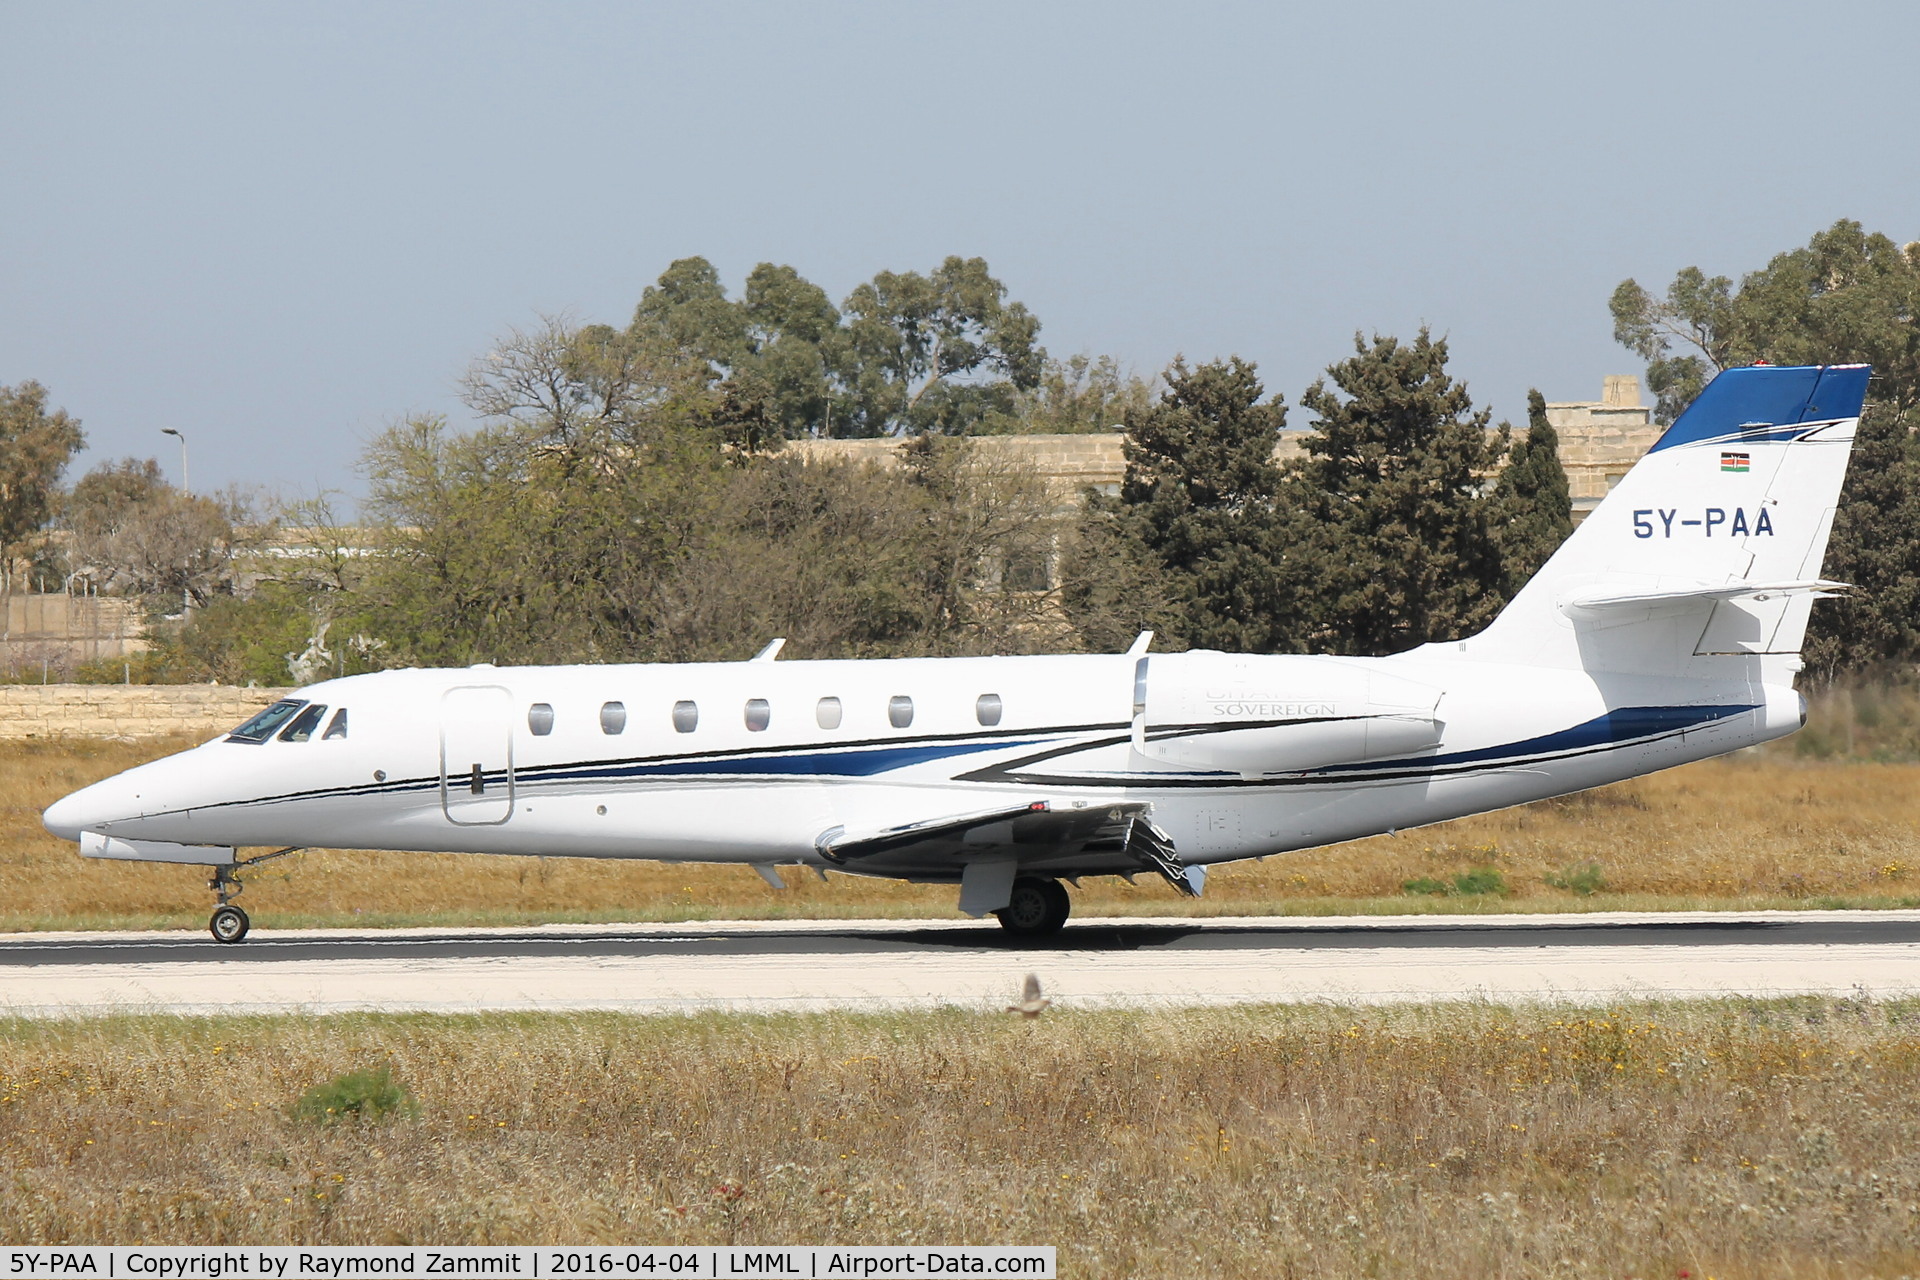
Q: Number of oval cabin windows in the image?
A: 7